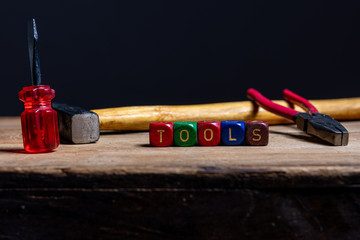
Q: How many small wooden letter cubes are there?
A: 5